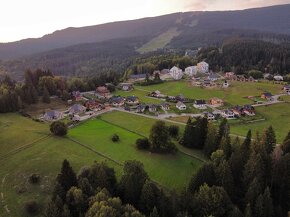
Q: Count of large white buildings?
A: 3